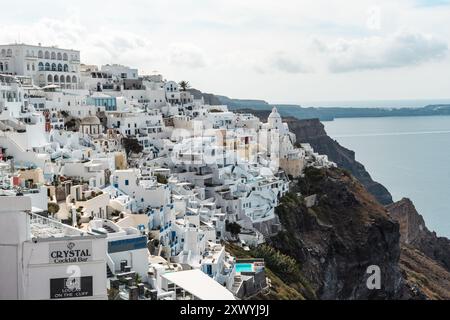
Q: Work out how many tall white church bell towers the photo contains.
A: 1